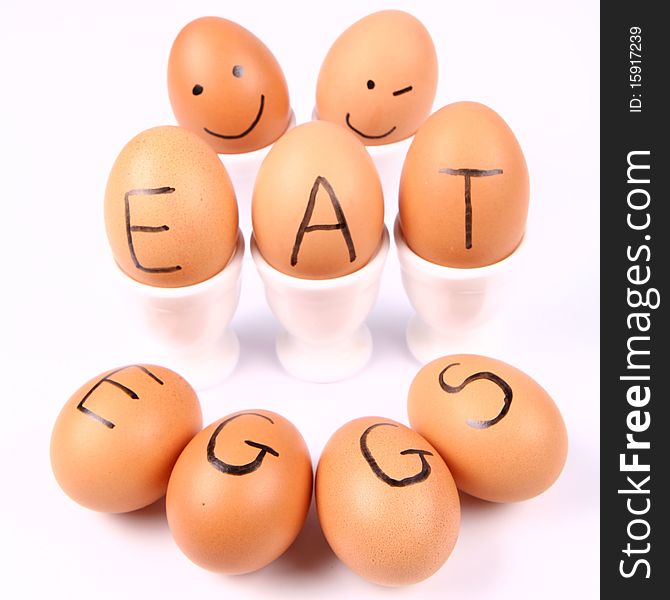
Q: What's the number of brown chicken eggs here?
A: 9